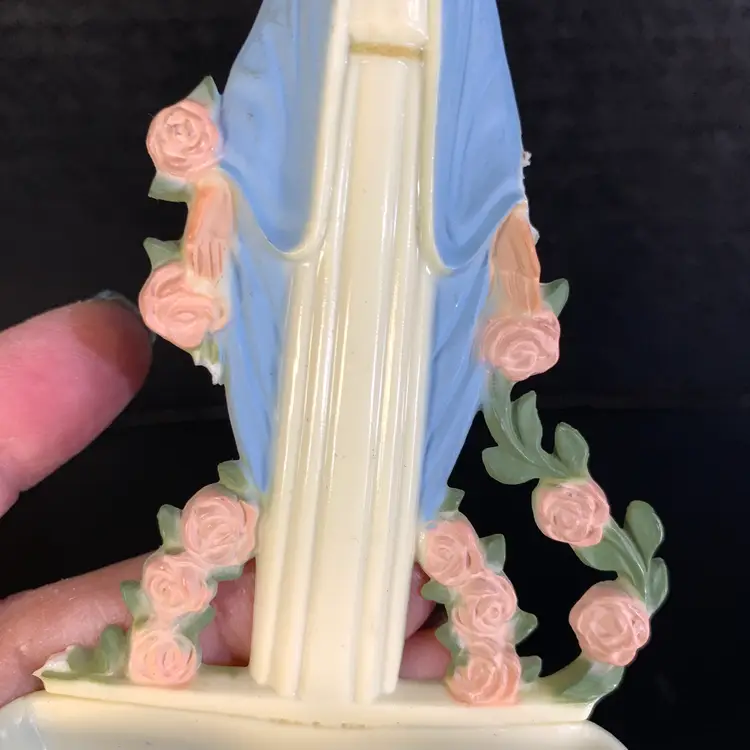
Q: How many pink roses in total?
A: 11